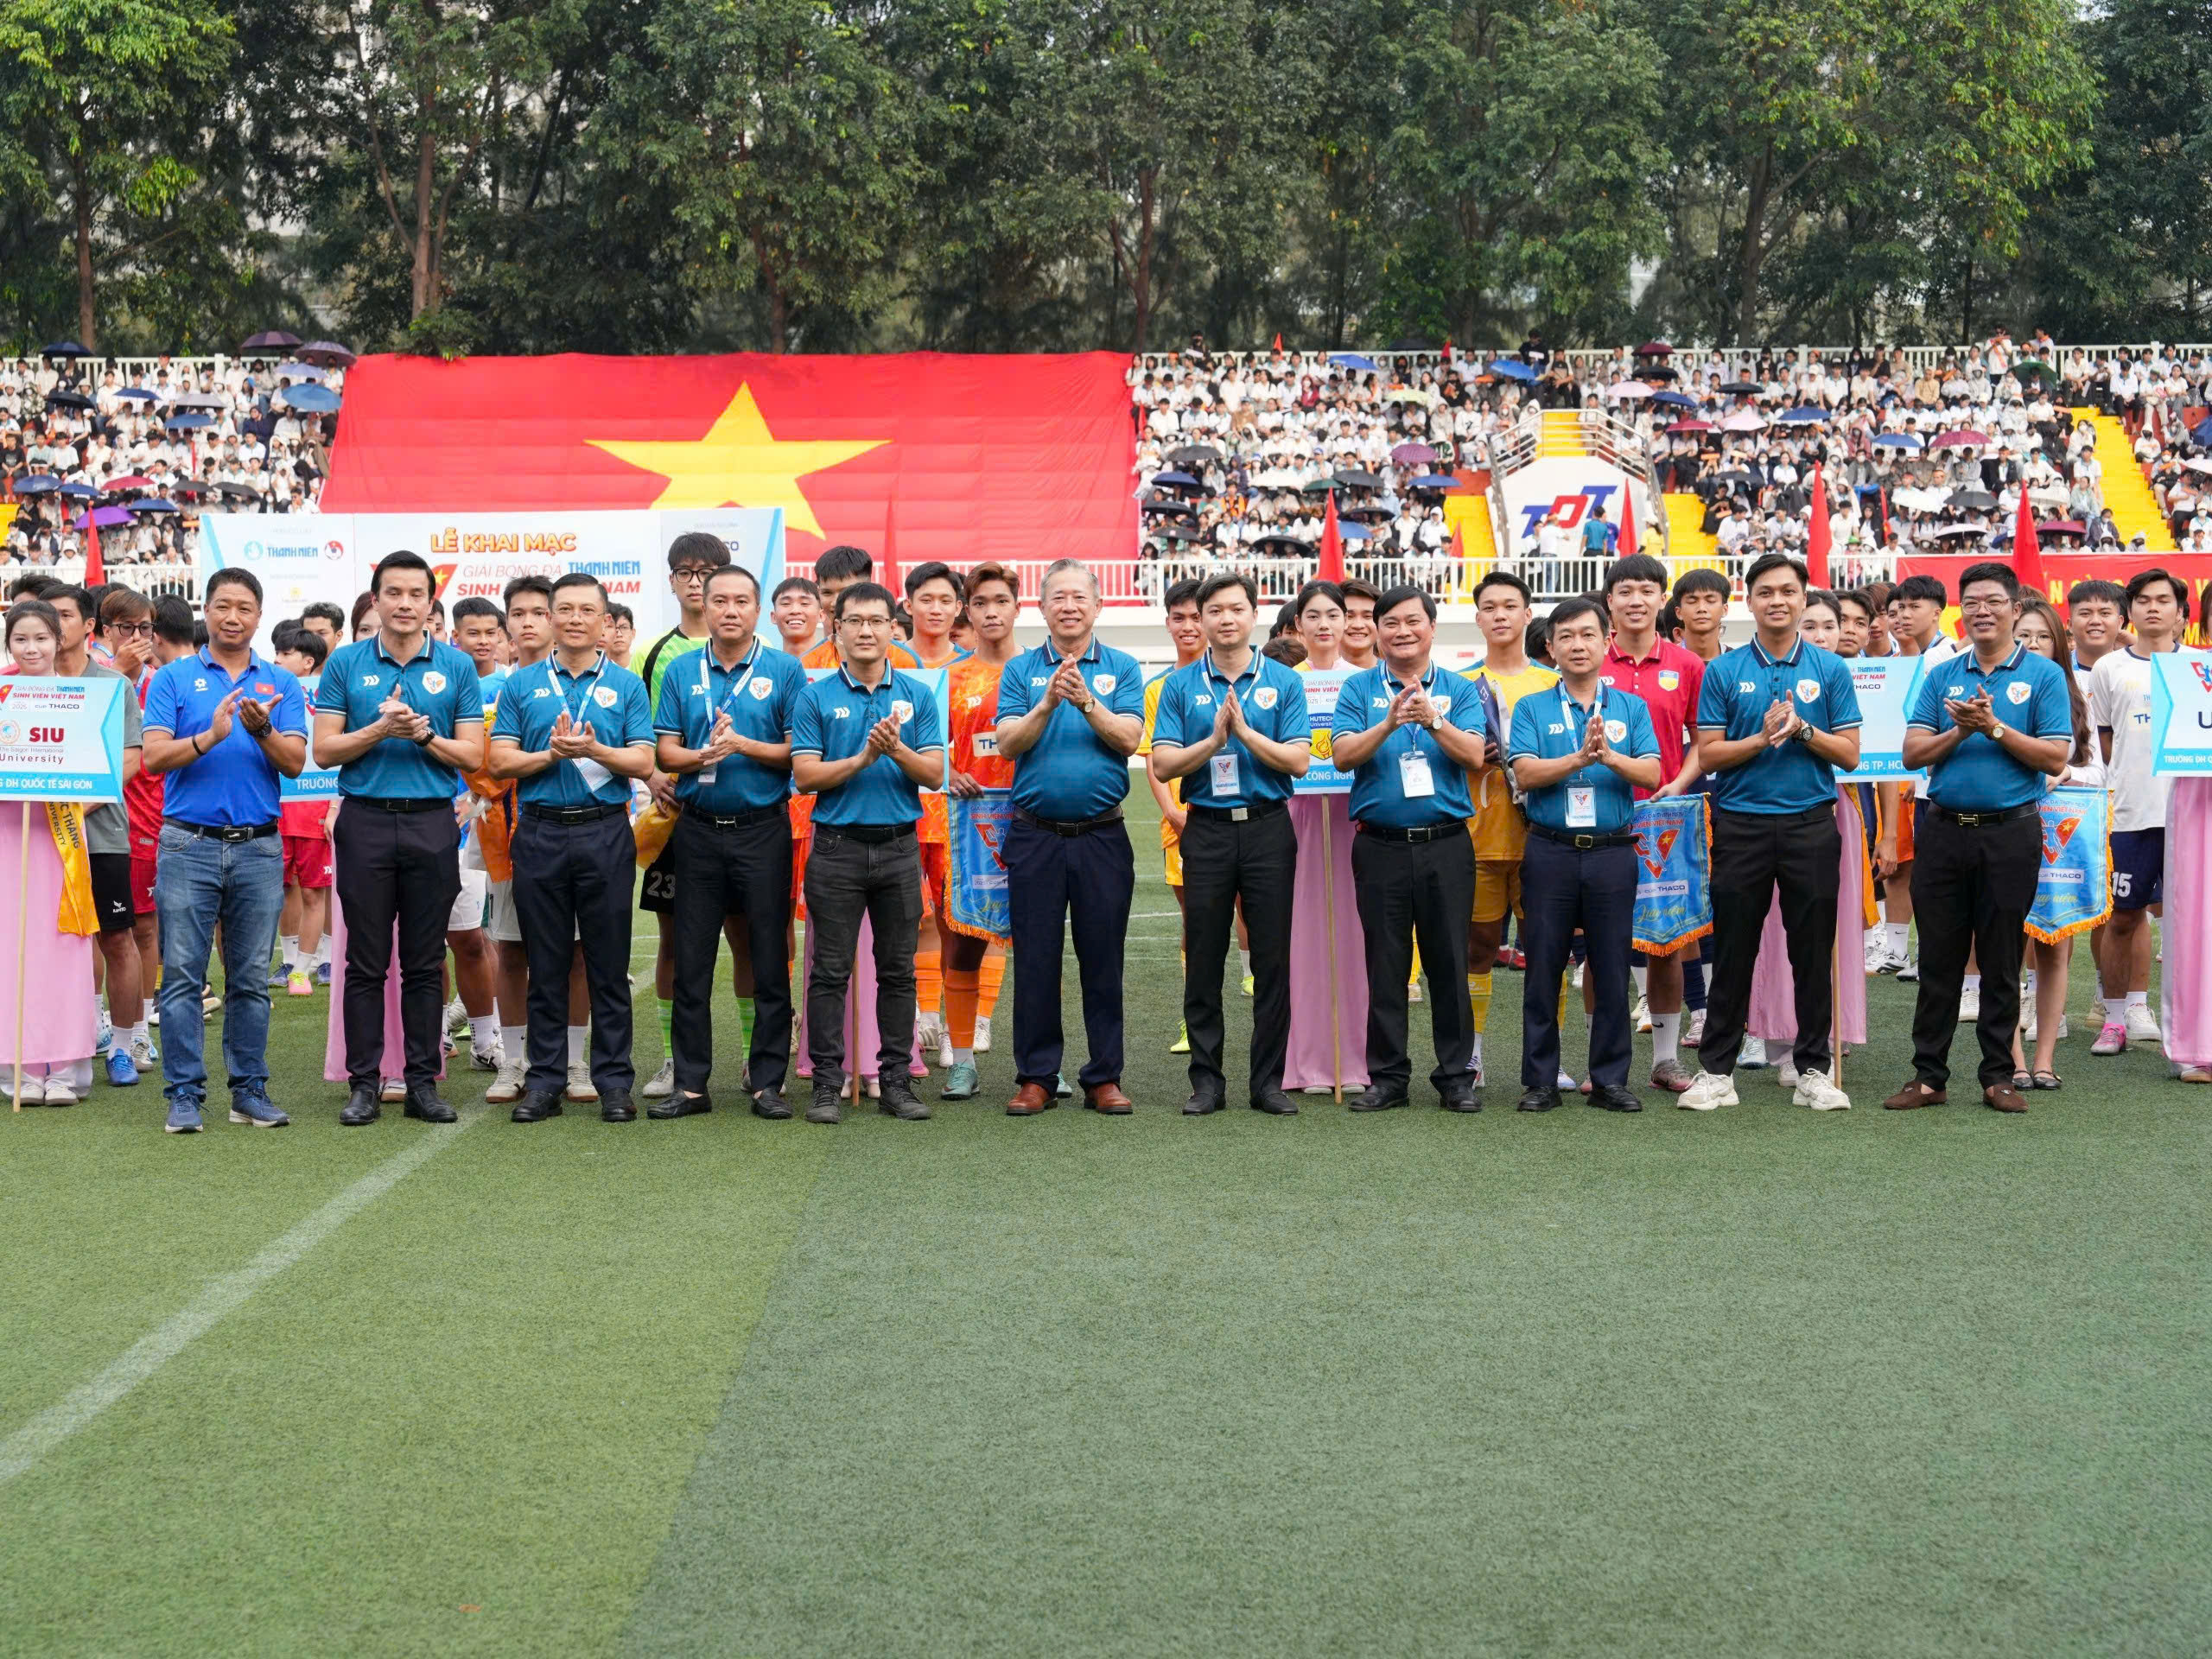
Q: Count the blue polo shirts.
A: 11